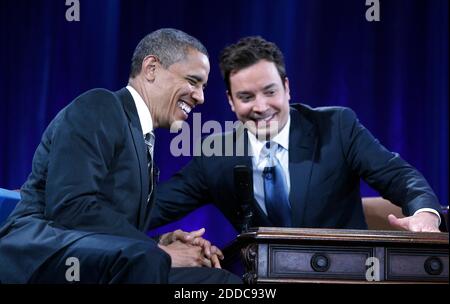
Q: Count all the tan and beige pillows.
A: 1